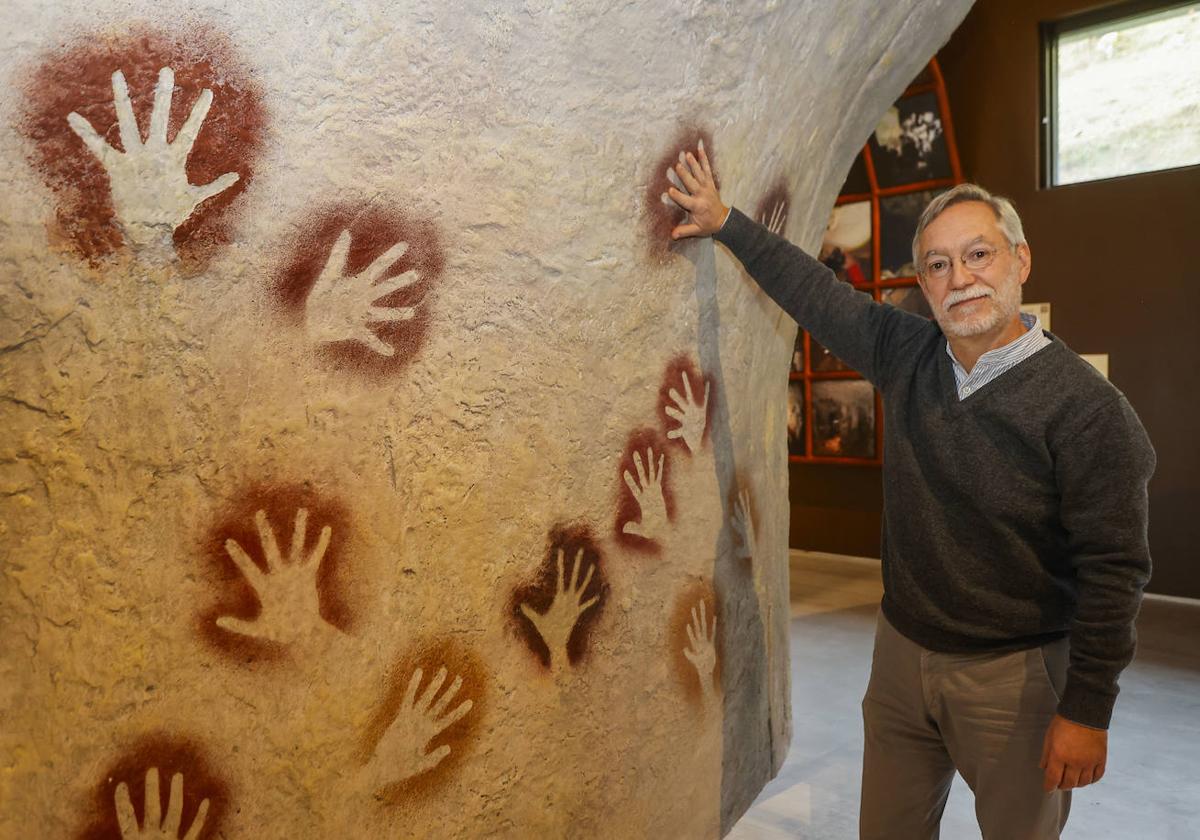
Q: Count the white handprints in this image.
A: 12